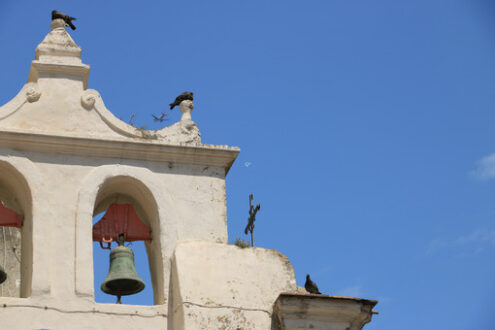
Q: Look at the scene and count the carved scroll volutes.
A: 2